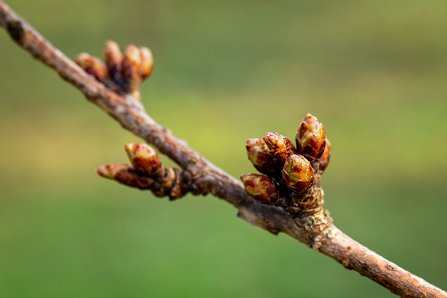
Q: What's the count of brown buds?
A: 12